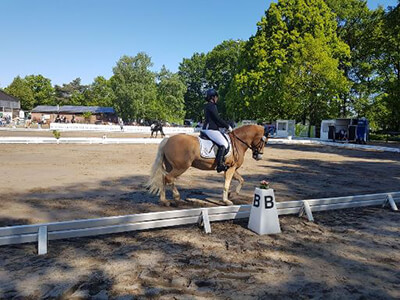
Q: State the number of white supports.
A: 4